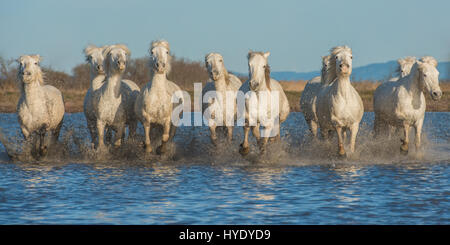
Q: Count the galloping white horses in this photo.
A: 10